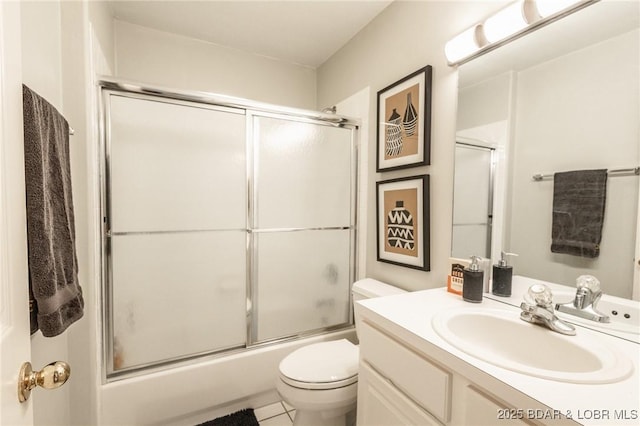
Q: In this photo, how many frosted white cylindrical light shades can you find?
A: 3